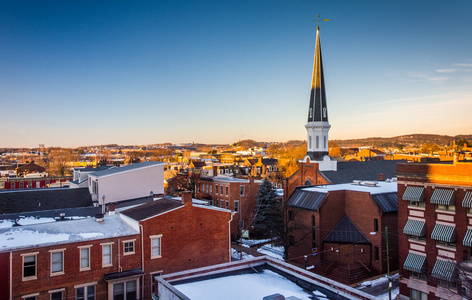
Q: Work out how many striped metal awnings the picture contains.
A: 8